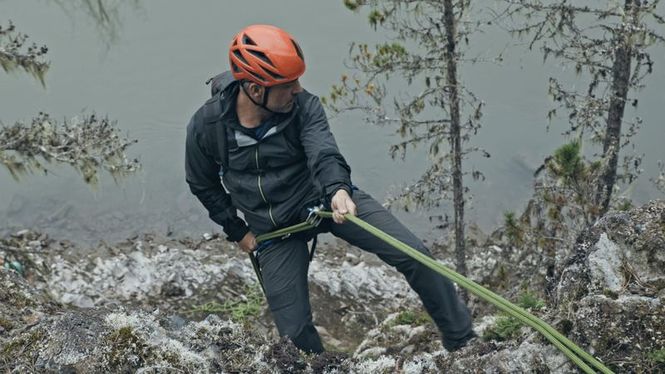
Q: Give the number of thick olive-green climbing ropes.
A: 2